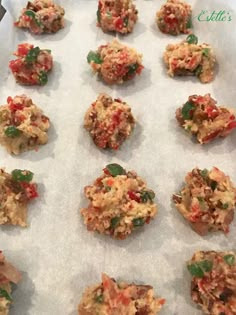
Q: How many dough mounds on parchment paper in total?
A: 15